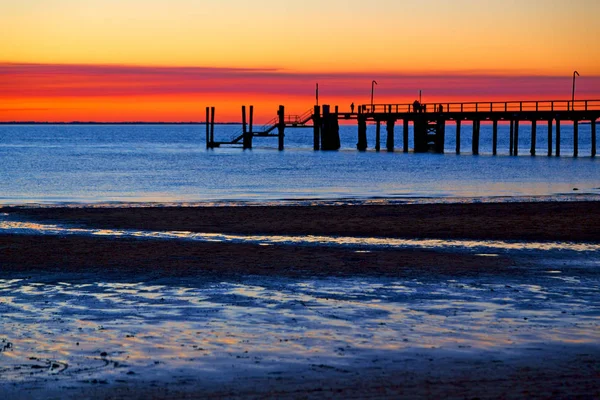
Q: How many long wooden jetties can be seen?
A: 1